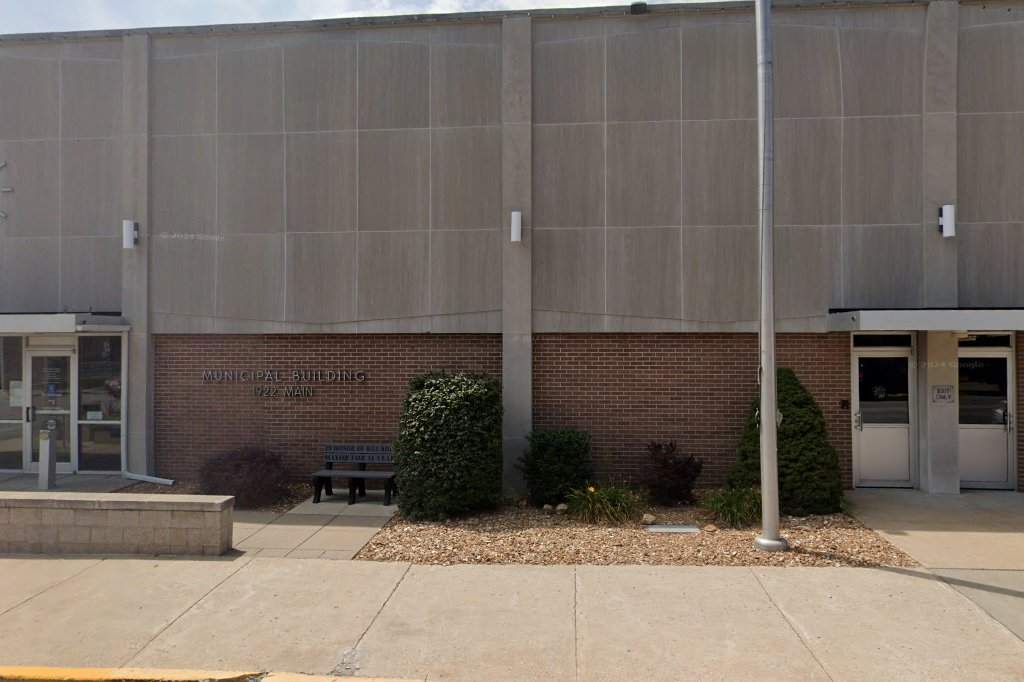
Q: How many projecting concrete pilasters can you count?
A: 3